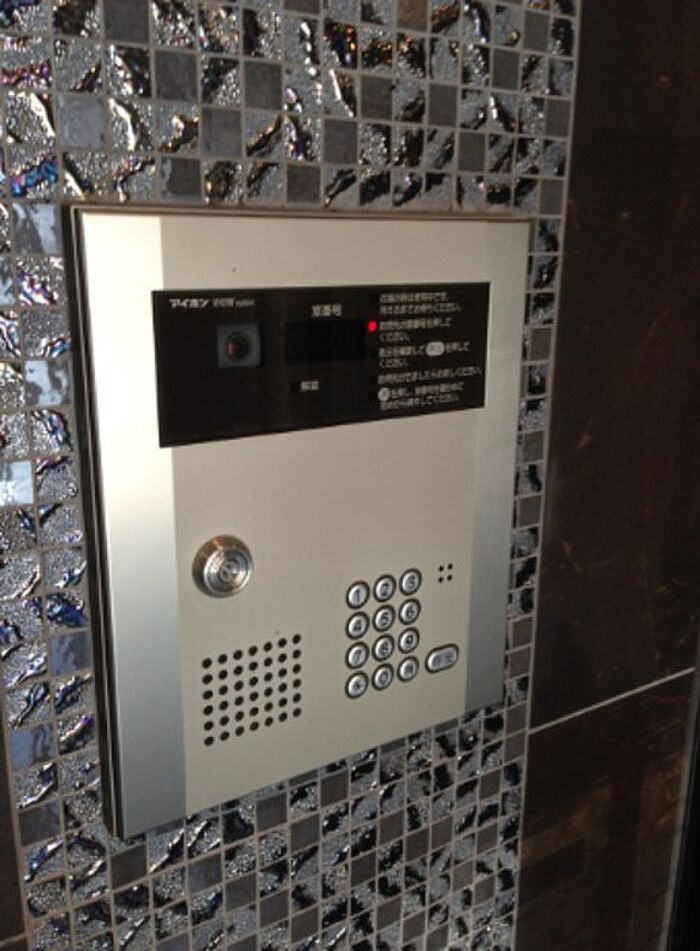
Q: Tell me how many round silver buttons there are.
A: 12